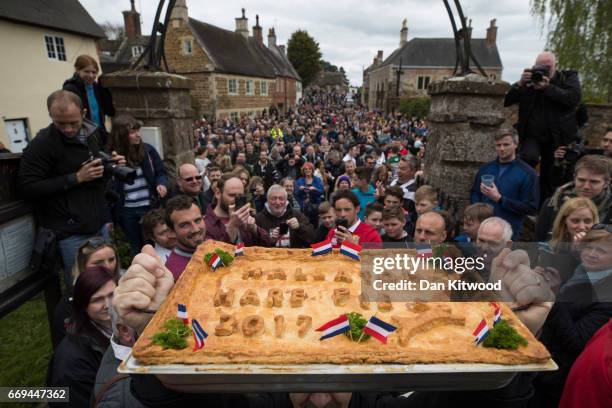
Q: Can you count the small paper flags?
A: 11